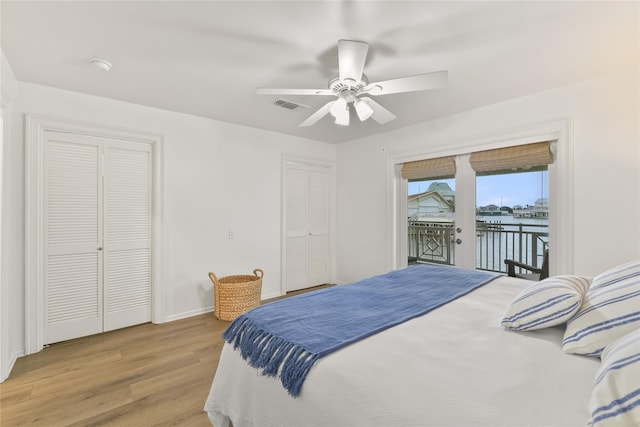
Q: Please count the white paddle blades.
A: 5